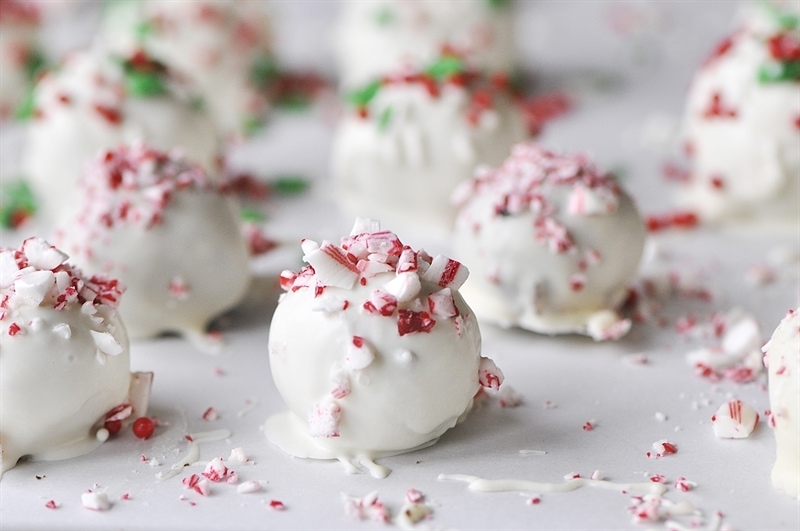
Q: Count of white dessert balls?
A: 11